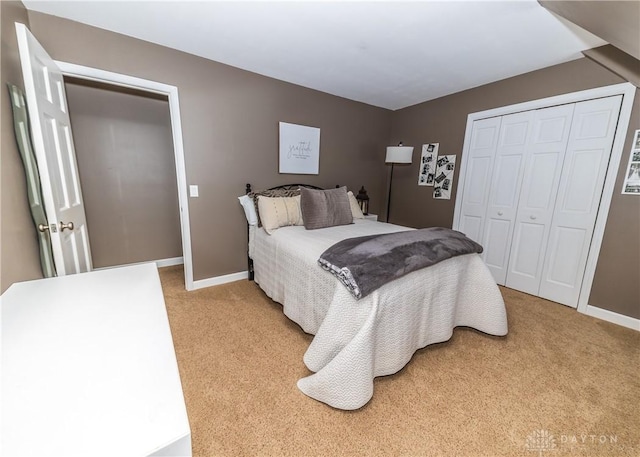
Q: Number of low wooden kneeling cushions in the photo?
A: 0